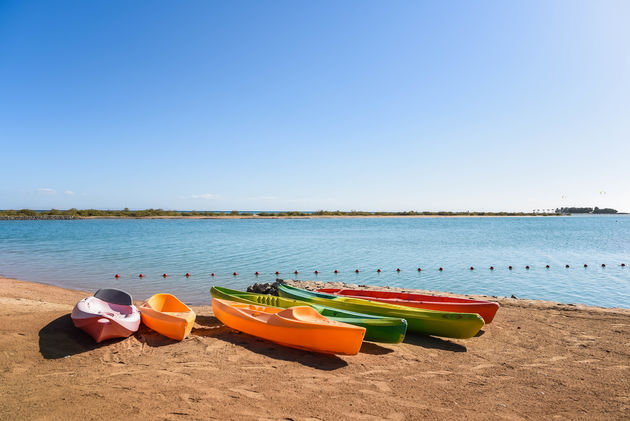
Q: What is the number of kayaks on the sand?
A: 6